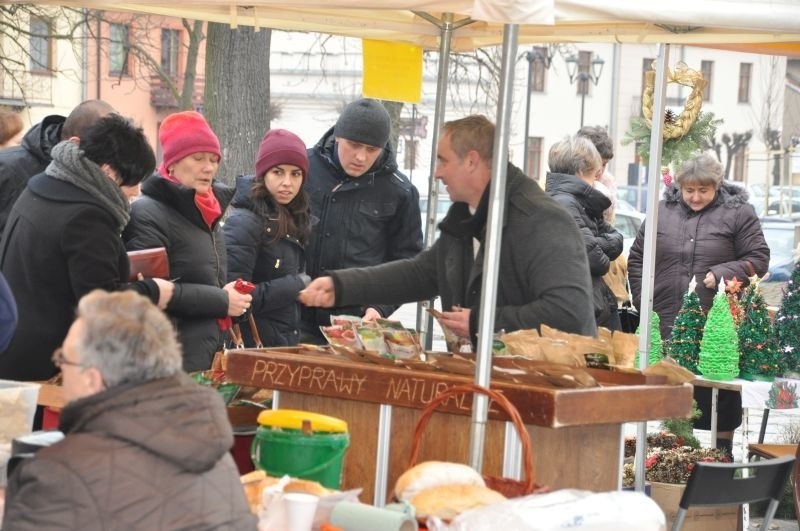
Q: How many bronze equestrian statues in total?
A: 0